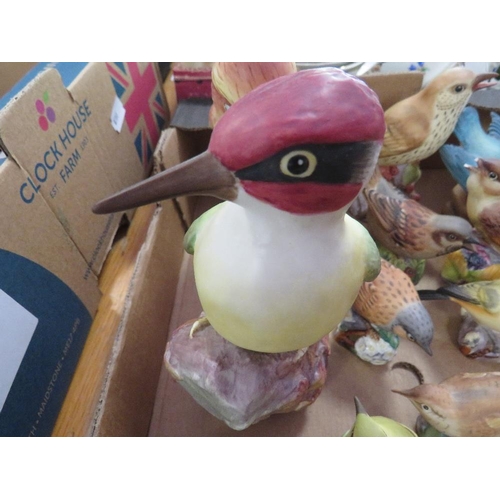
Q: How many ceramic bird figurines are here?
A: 10